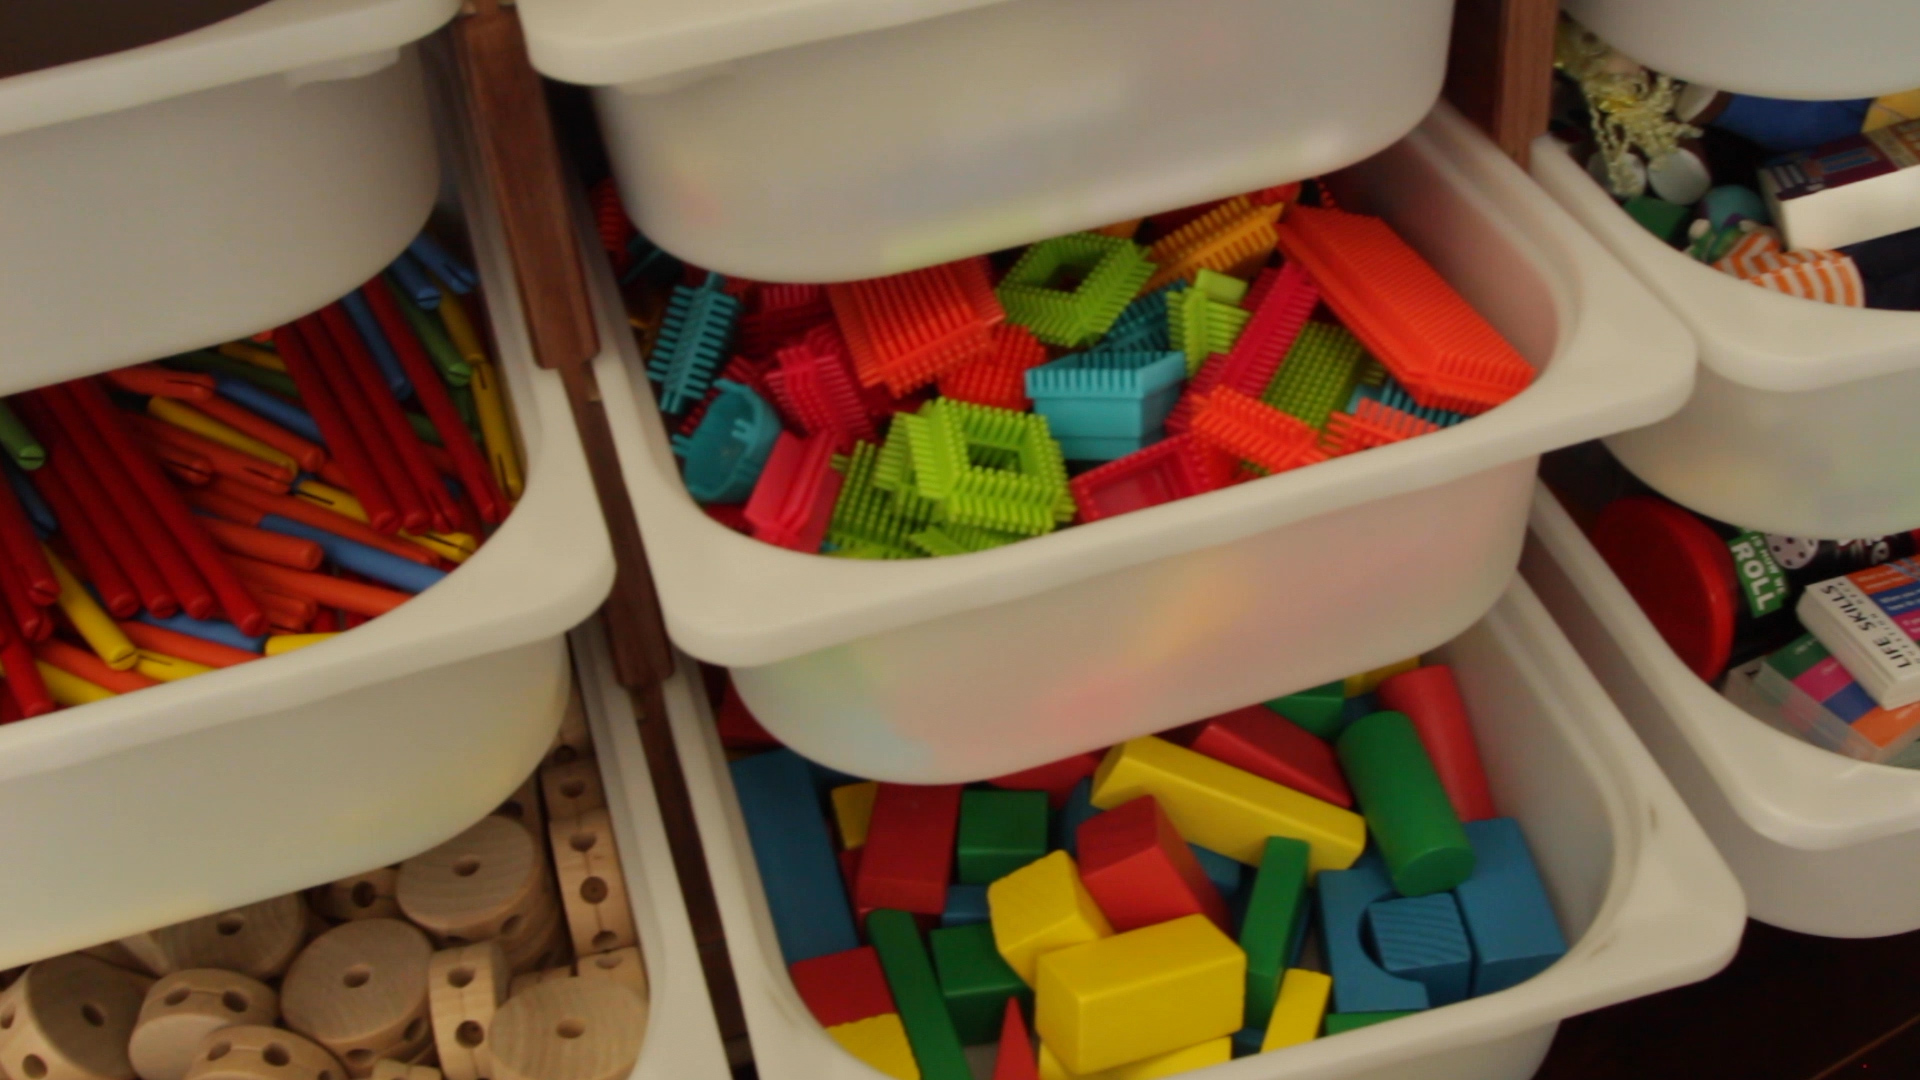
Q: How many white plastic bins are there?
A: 9